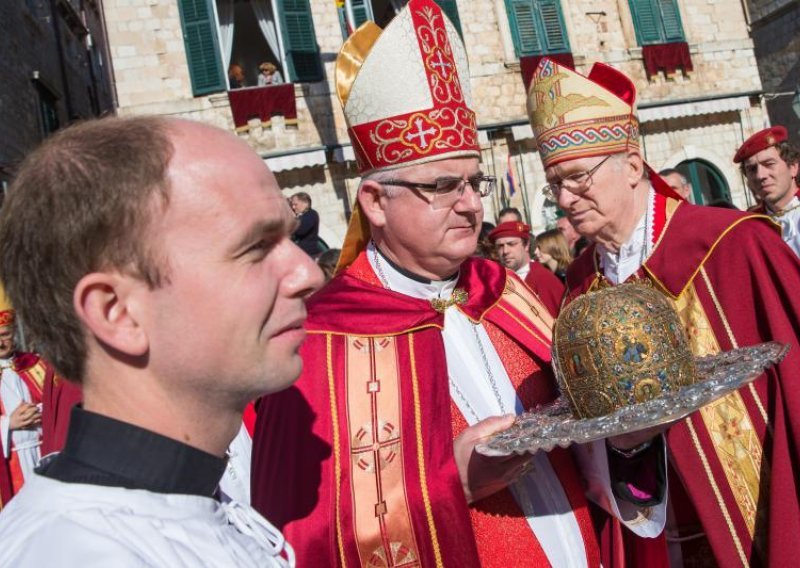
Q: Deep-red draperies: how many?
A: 3